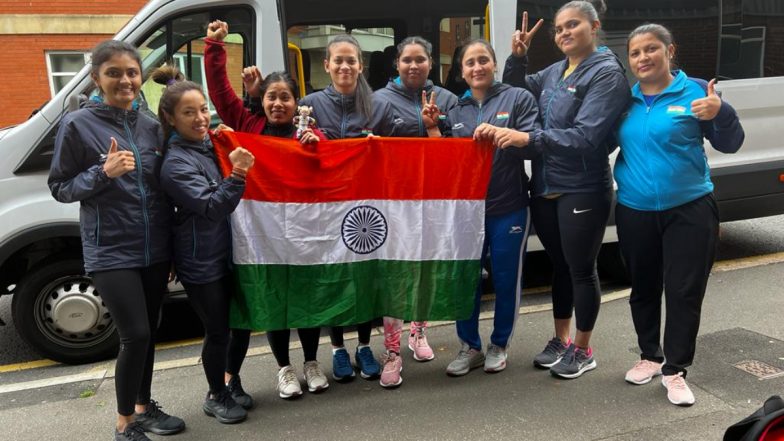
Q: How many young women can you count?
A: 8